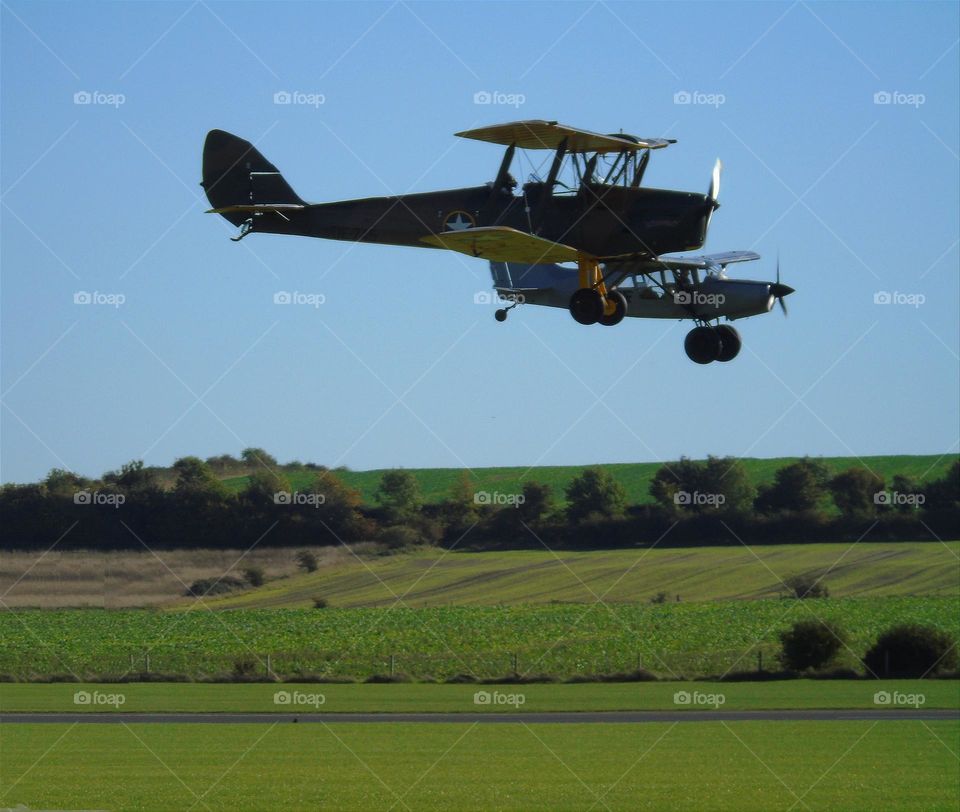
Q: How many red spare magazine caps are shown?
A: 0